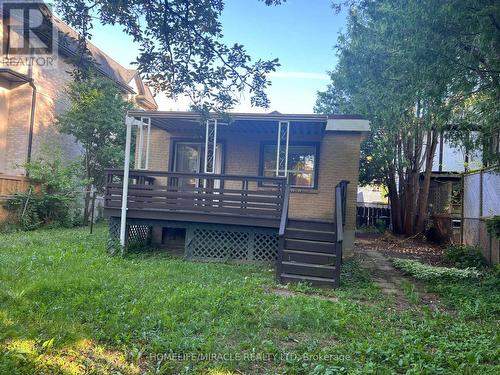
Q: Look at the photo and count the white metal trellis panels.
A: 3